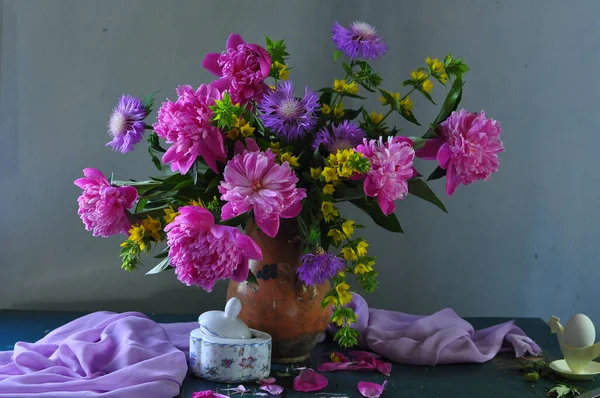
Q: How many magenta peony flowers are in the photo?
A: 7